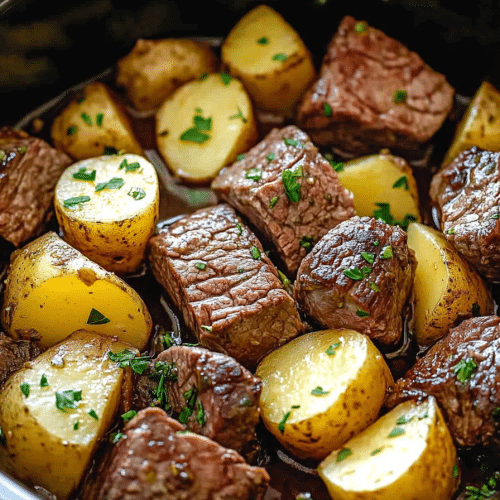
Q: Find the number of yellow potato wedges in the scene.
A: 12